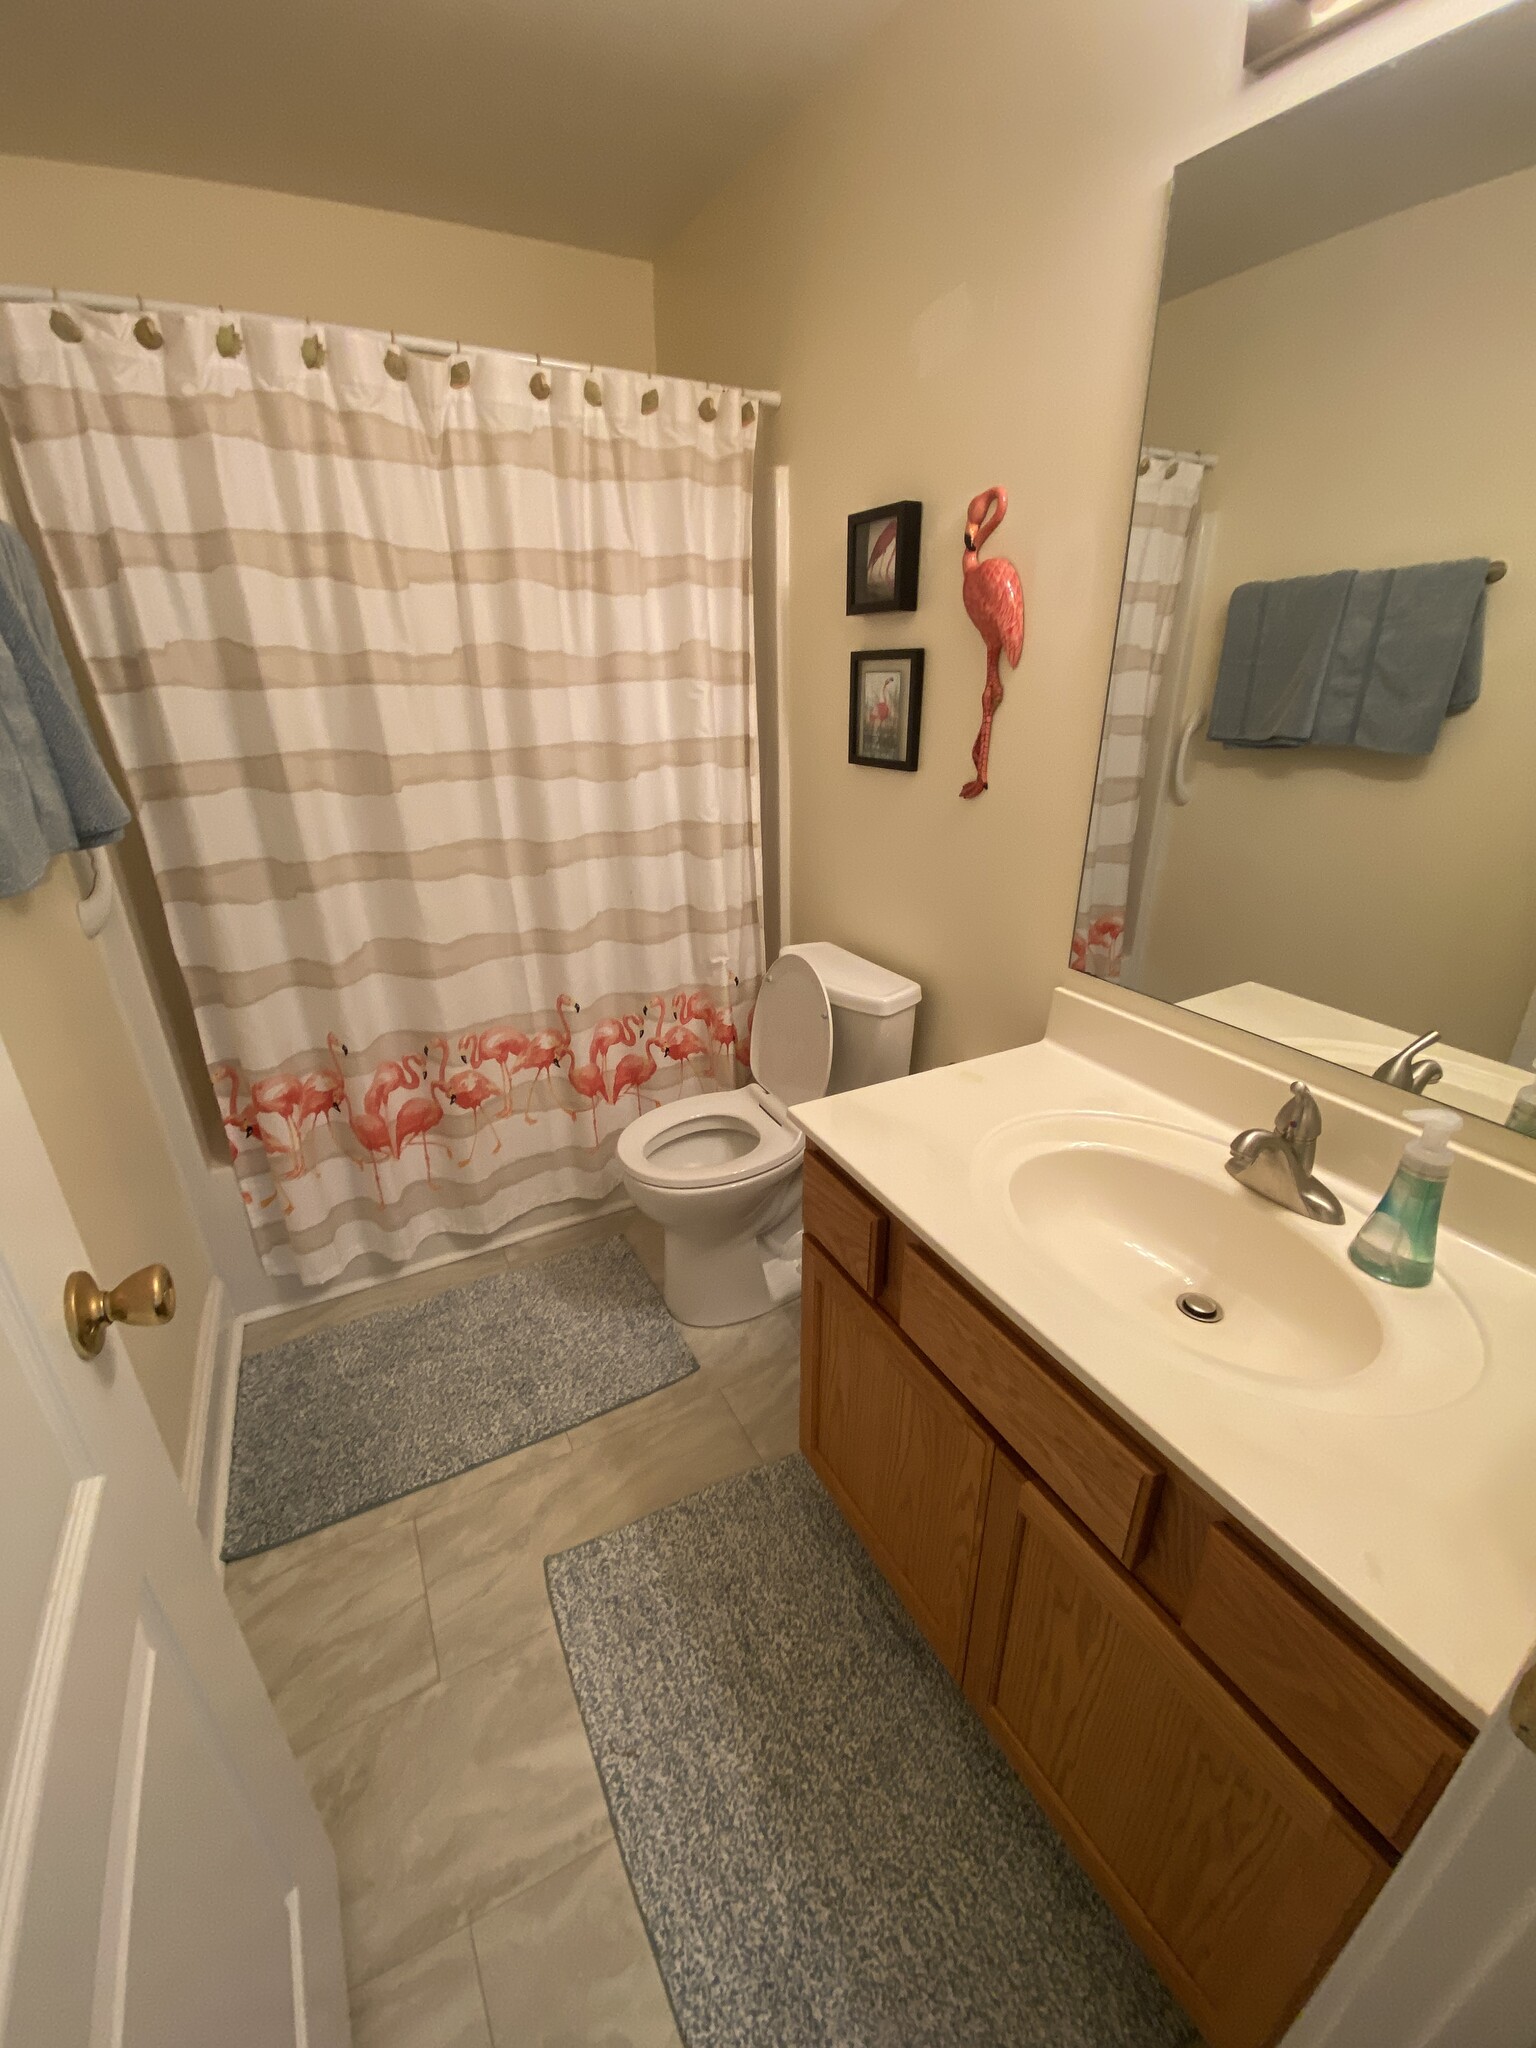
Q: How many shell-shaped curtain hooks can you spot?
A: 11